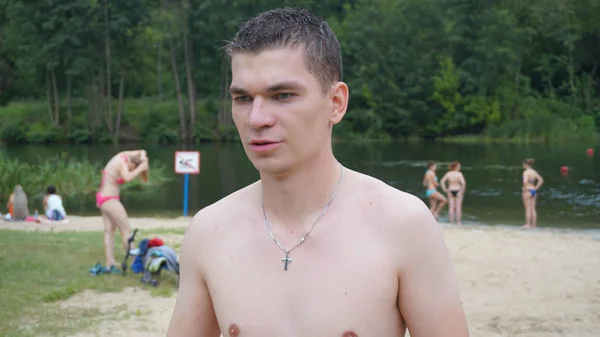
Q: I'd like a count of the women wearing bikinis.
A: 4